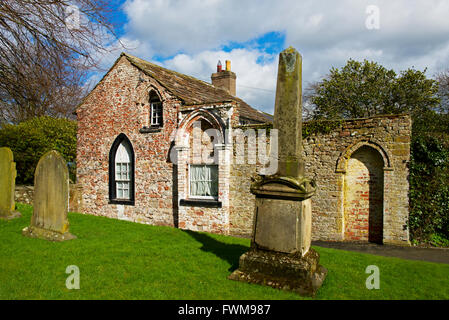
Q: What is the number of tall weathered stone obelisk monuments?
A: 1